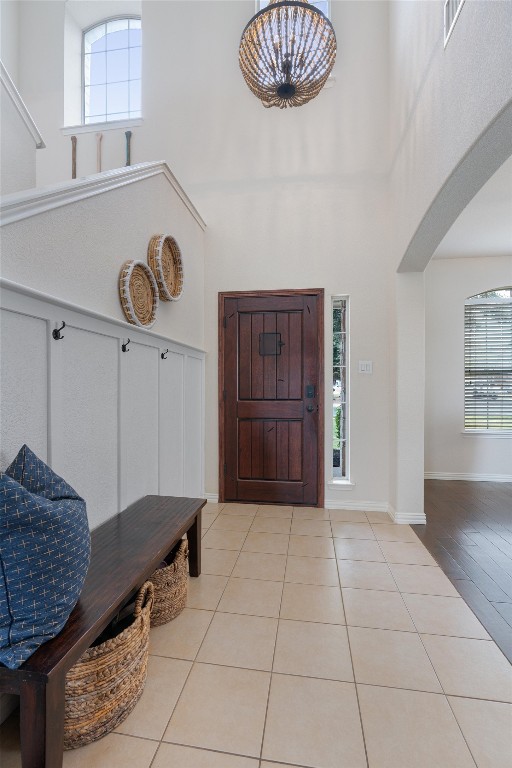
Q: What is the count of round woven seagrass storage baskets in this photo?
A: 2